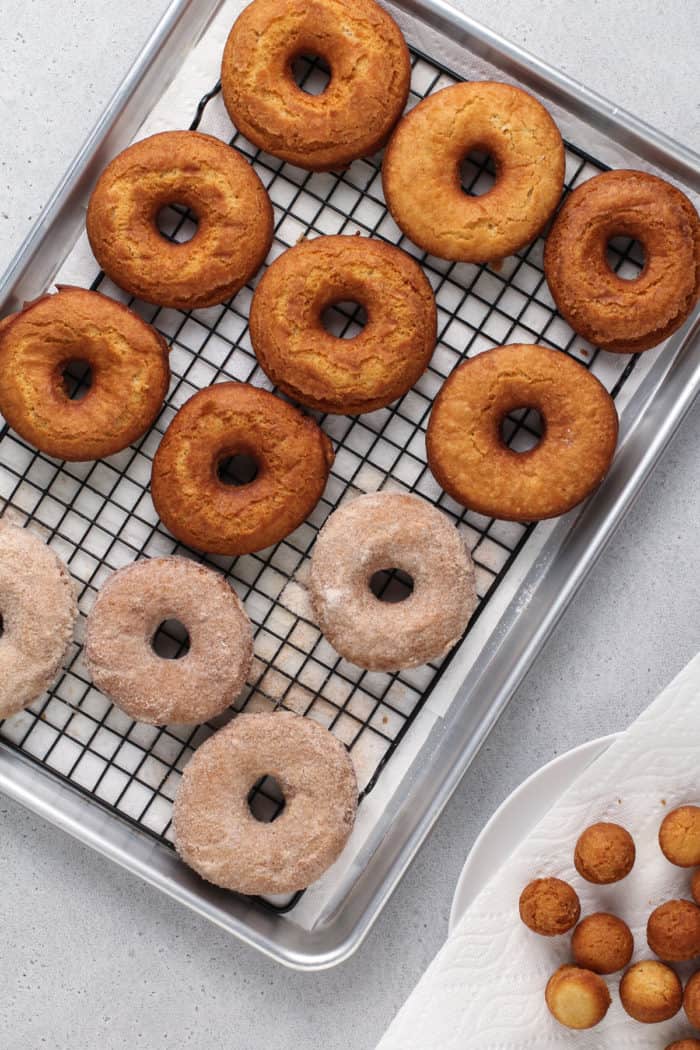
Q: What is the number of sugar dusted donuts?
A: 4